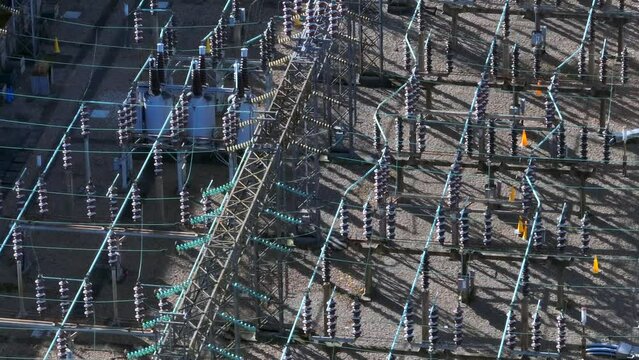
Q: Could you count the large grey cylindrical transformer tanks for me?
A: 3